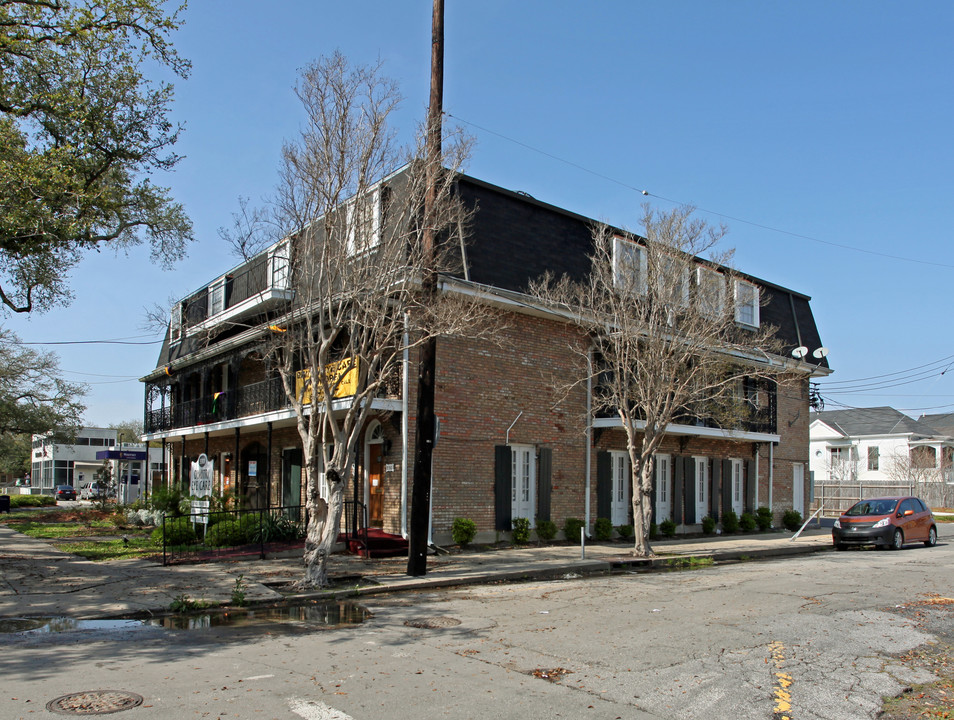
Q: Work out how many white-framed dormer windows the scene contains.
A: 8